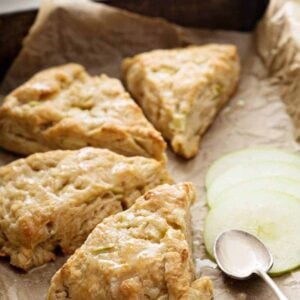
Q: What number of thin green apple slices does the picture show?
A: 4